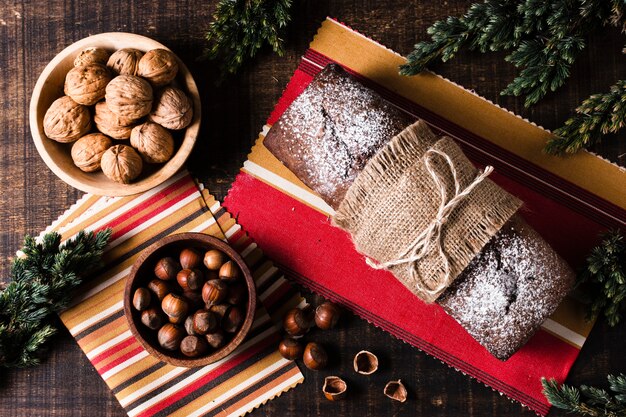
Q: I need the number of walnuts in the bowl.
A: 11